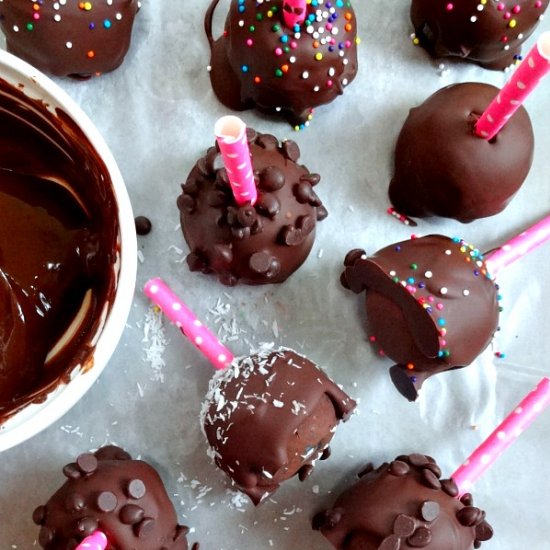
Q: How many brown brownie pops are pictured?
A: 9